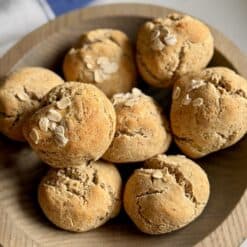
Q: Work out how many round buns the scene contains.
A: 8